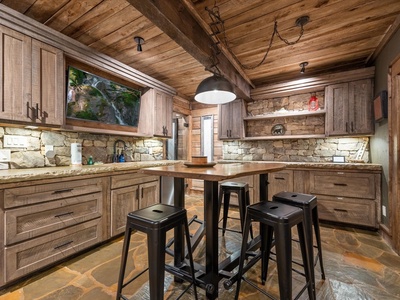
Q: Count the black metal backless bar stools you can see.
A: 4